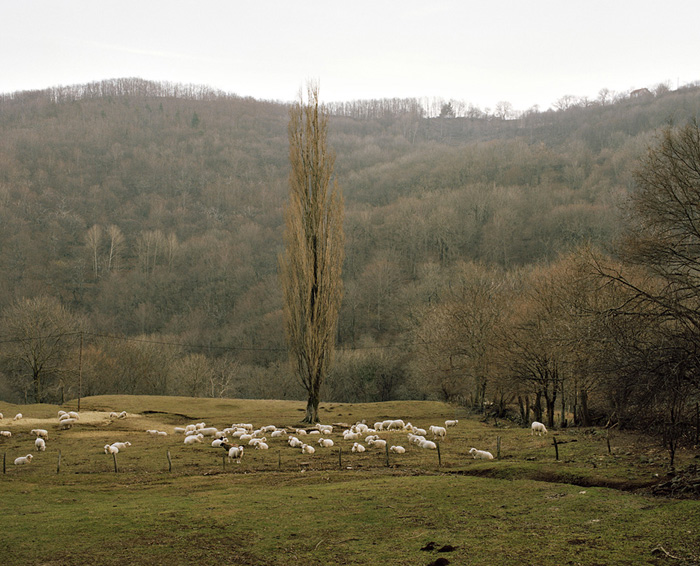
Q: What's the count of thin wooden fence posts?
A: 12